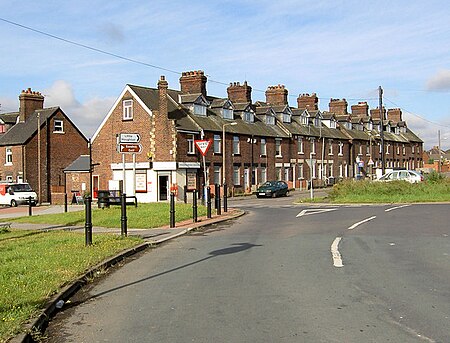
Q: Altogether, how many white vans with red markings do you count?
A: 1